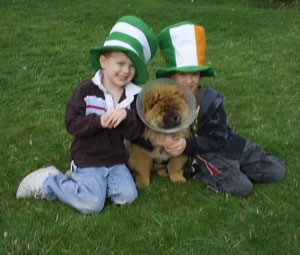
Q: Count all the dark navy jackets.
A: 1